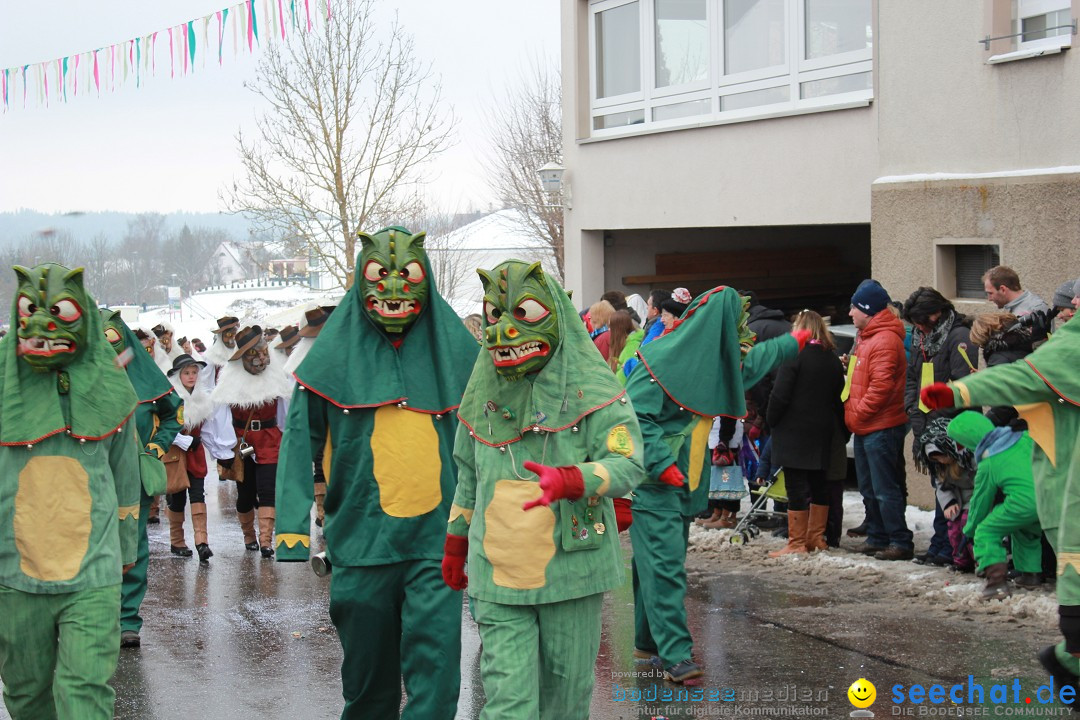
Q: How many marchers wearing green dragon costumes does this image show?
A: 6